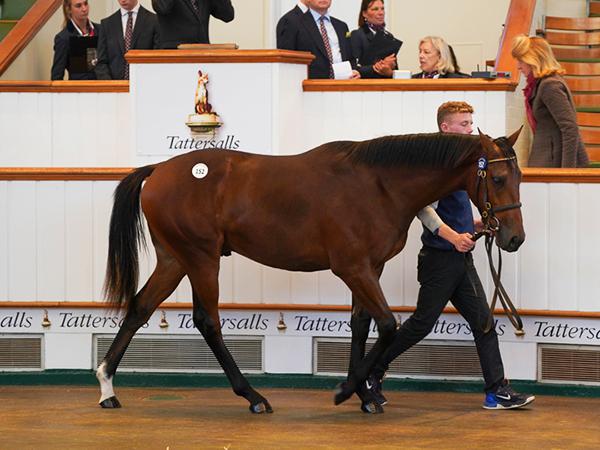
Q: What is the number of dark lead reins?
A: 1